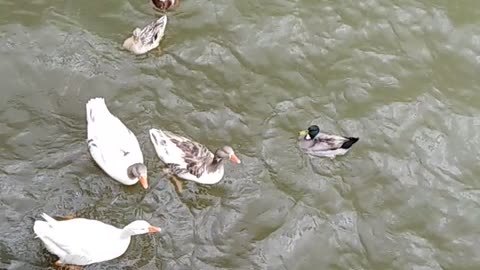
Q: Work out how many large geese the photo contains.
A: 3